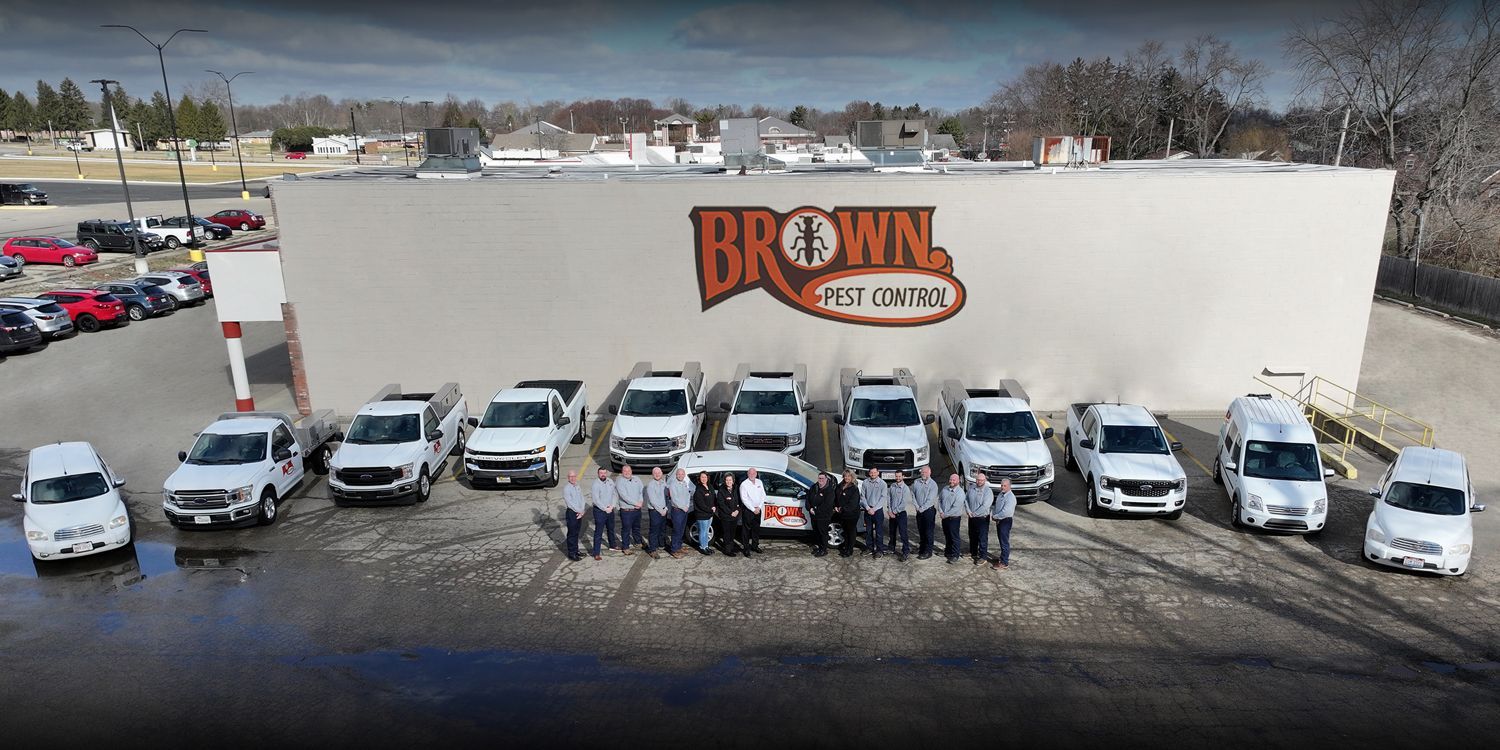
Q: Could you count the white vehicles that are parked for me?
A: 13